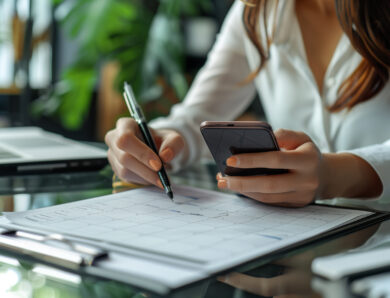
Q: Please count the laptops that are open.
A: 1